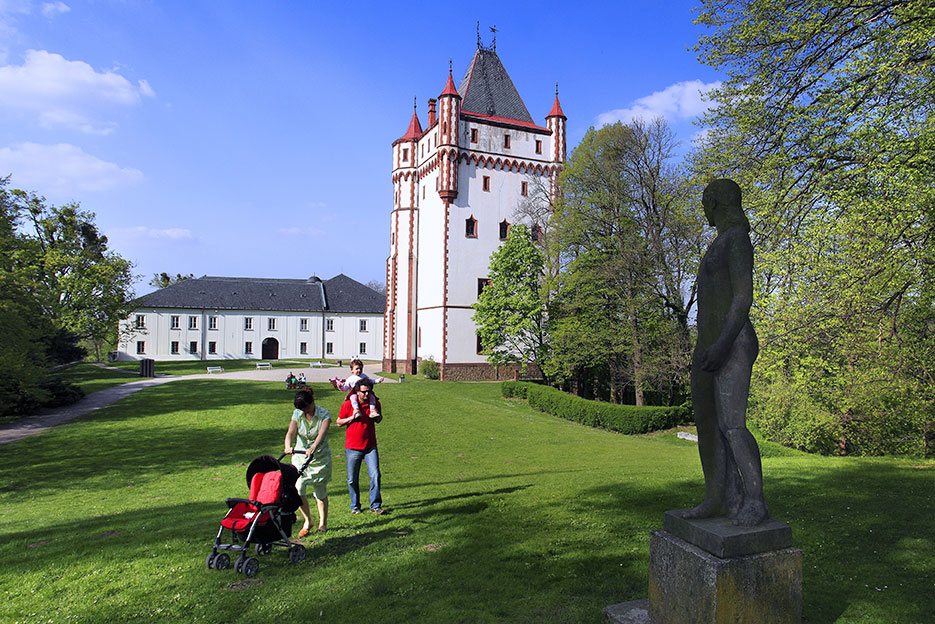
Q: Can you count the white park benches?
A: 3